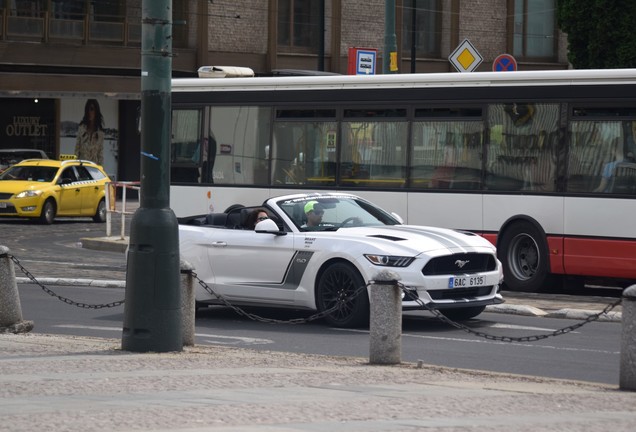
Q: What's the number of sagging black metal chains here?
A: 3